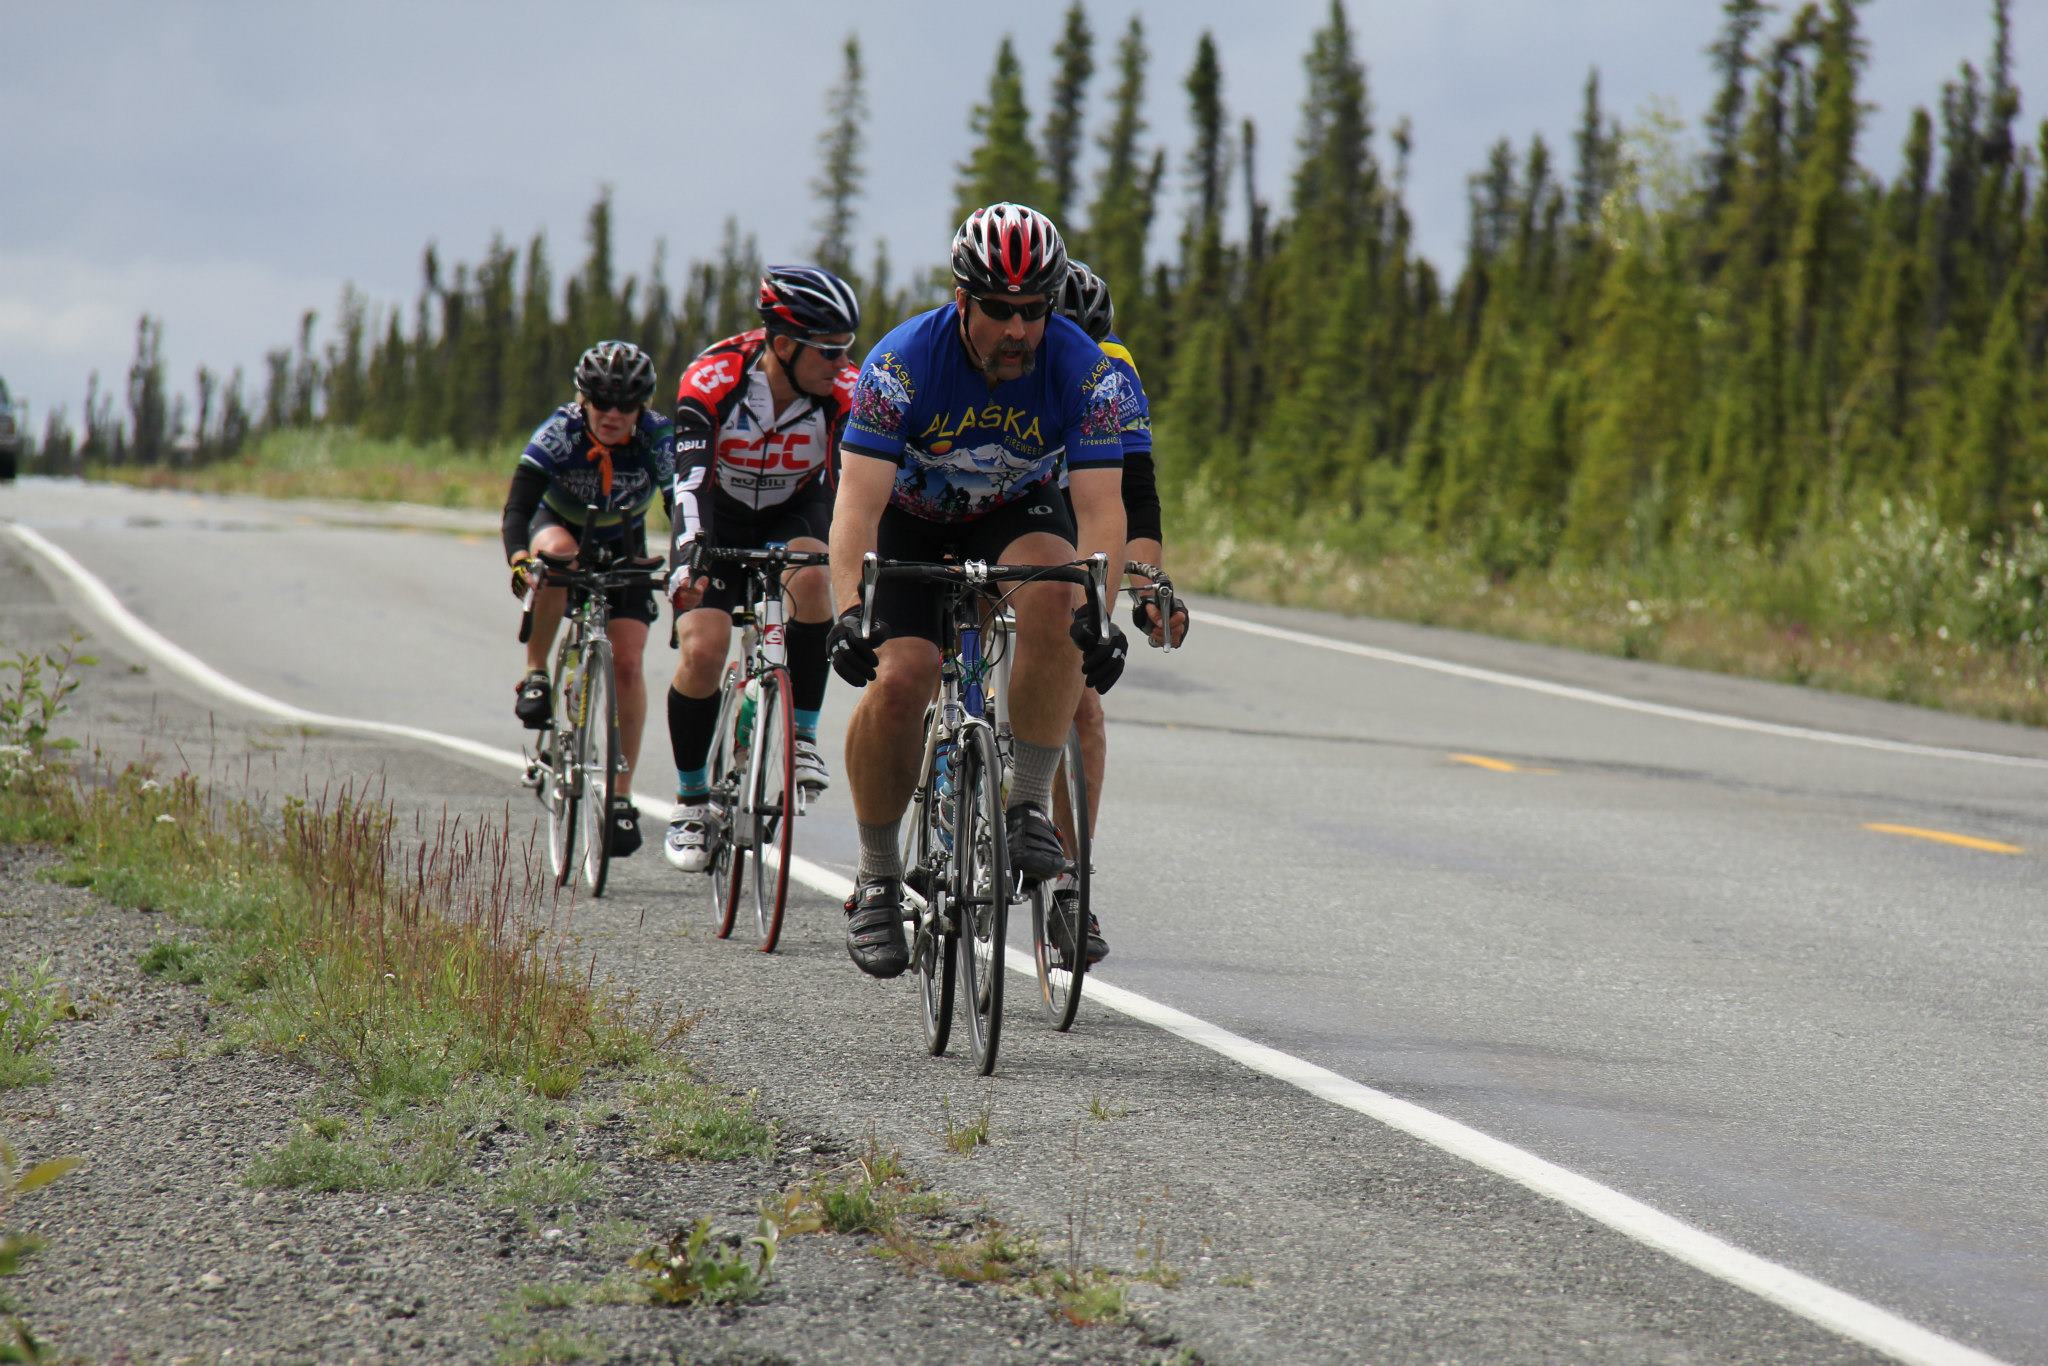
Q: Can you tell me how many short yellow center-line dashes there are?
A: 2